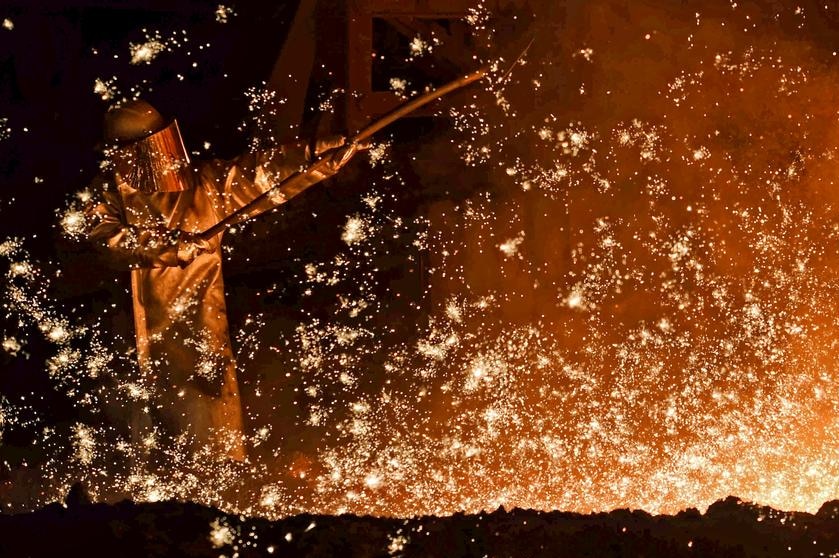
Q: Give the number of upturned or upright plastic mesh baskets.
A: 0